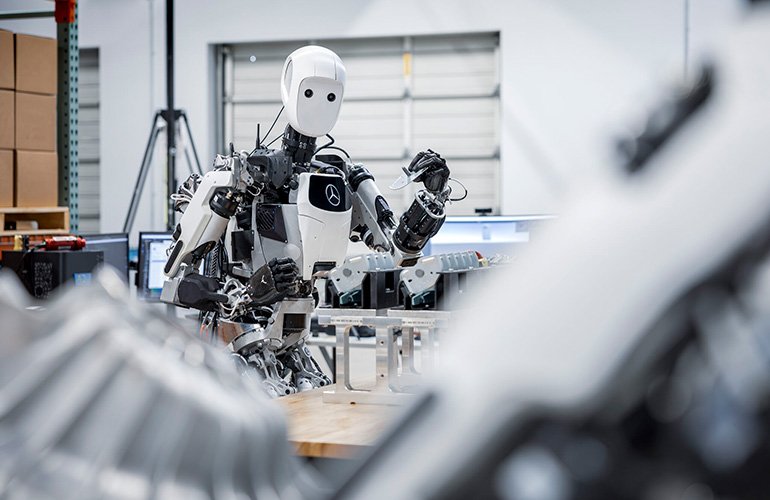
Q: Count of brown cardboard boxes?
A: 6